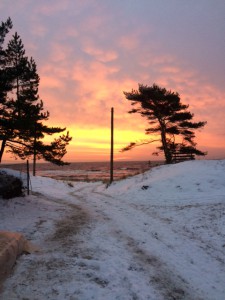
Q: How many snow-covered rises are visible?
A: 2